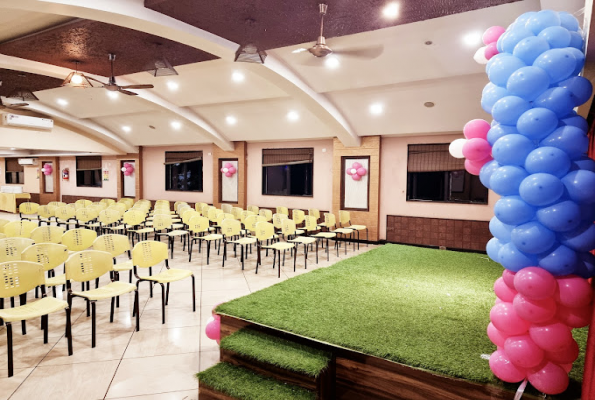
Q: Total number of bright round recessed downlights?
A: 12